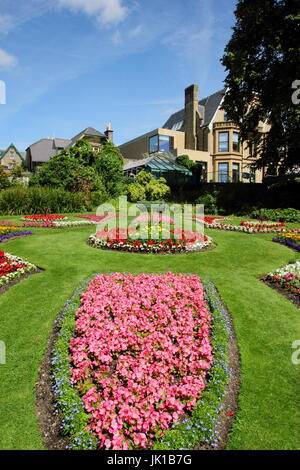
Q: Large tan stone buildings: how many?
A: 1